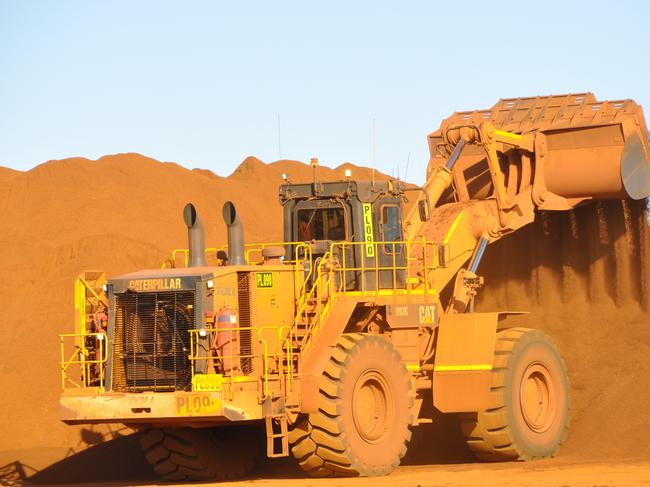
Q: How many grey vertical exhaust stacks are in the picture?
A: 2